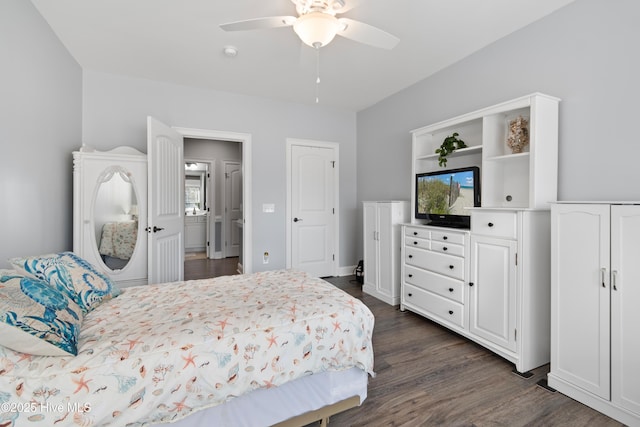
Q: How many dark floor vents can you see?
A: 2